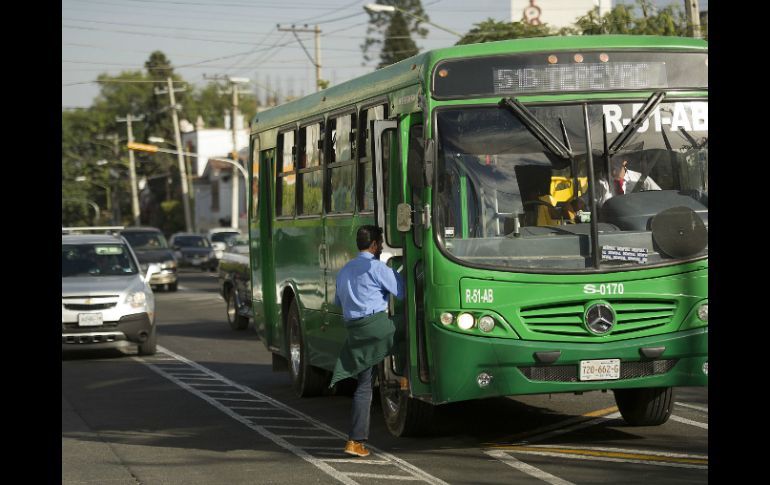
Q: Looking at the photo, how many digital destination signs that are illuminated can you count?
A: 1